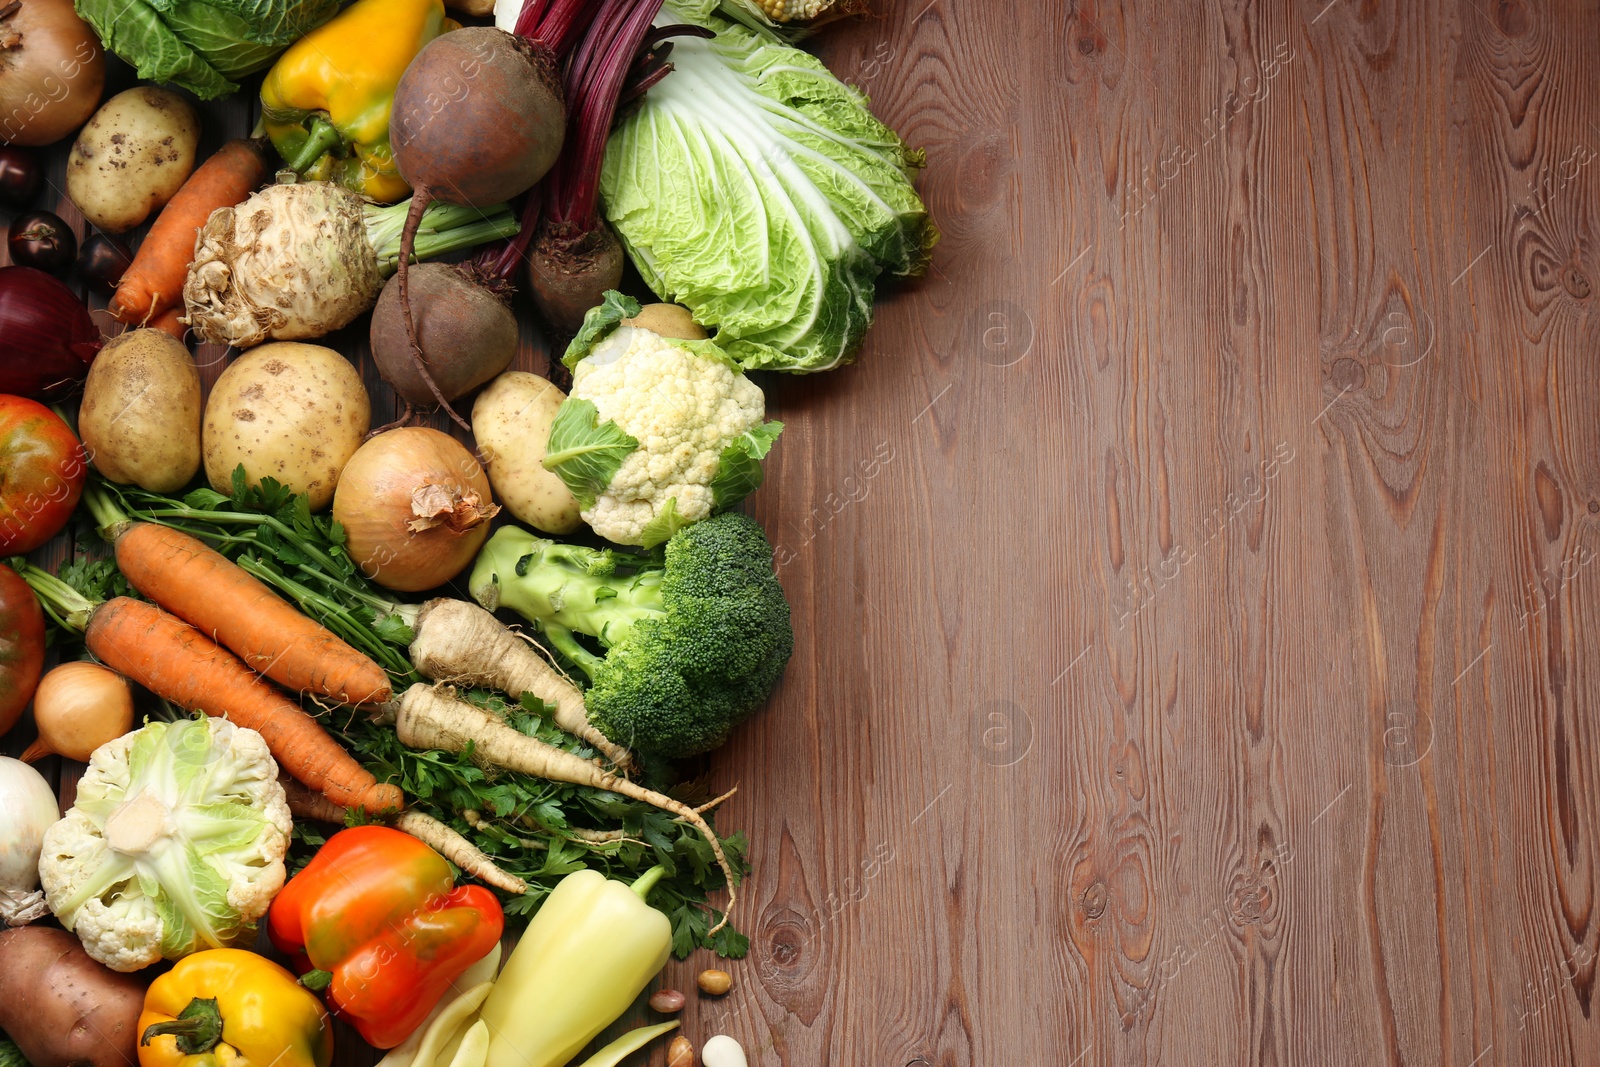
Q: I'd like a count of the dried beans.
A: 4